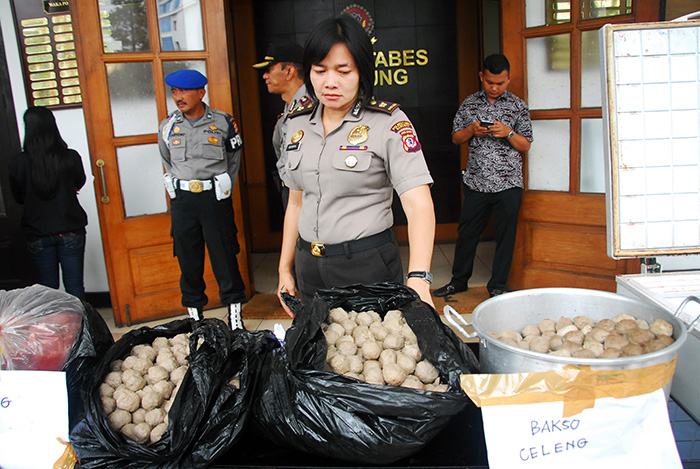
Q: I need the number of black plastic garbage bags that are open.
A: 2